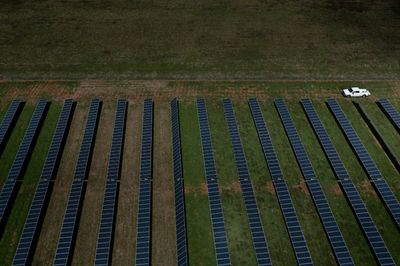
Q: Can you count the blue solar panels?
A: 14